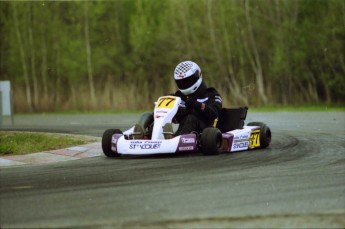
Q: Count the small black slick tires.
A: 4